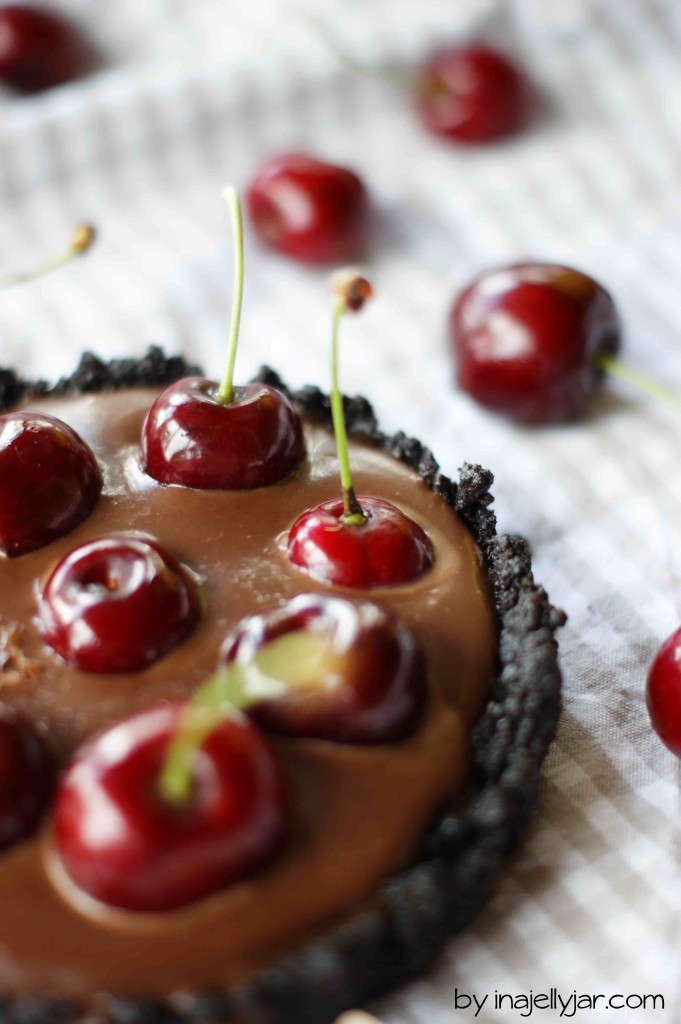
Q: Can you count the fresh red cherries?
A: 12